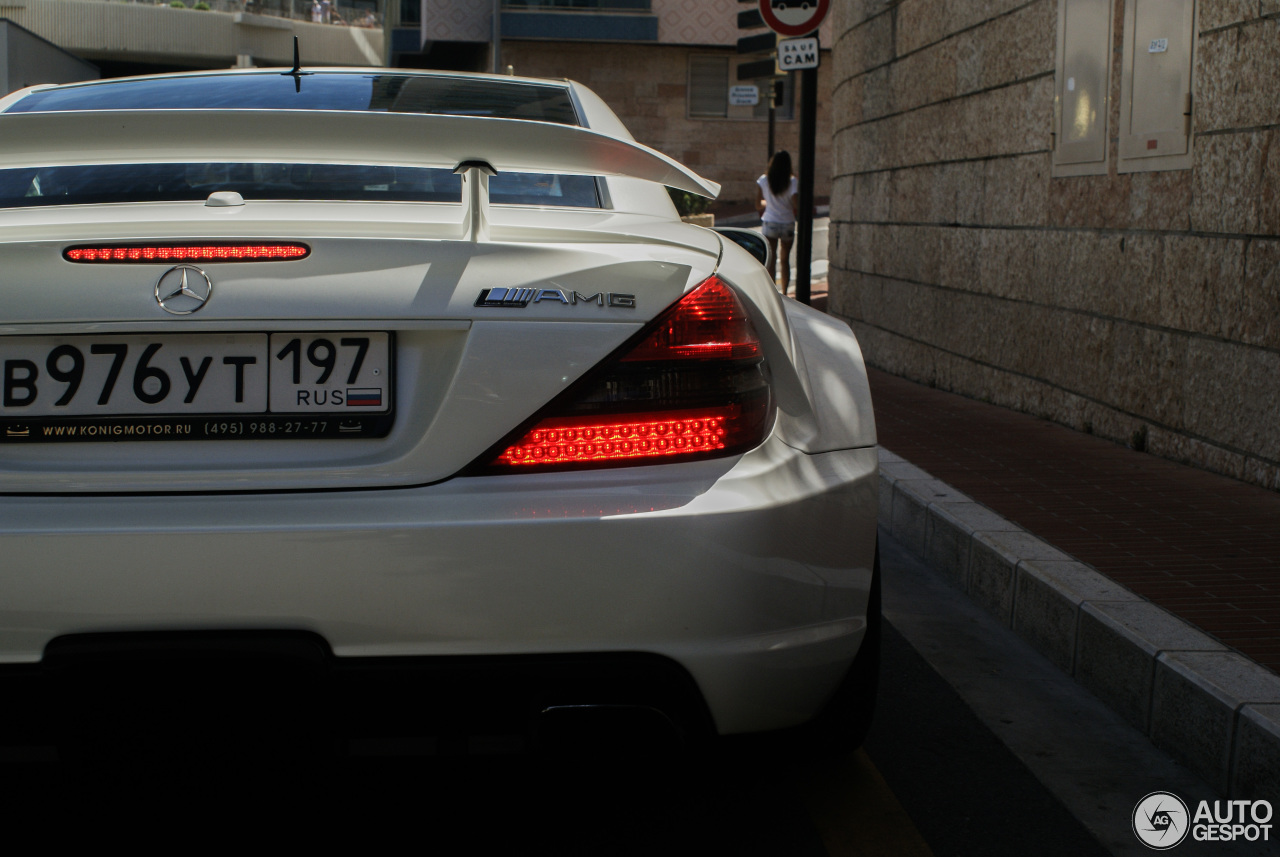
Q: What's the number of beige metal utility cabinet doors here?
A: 2